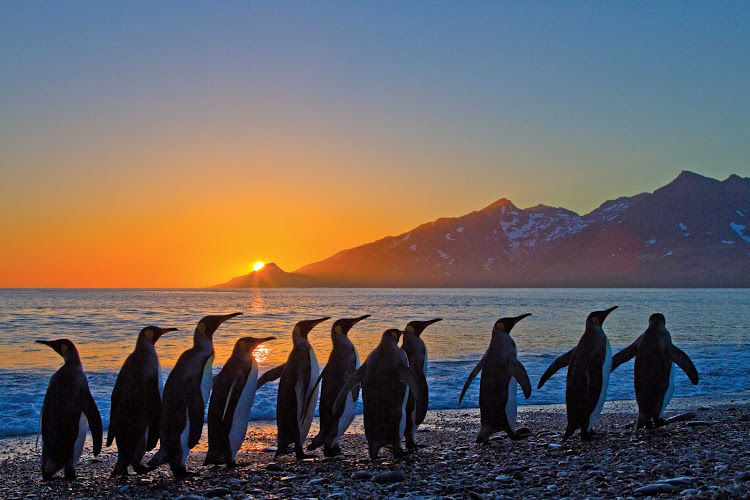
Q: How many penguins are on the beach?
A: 11